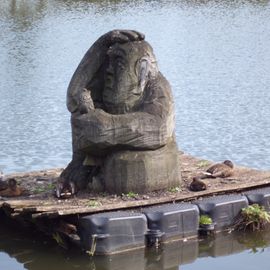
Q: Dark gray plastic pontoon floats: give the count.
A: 4